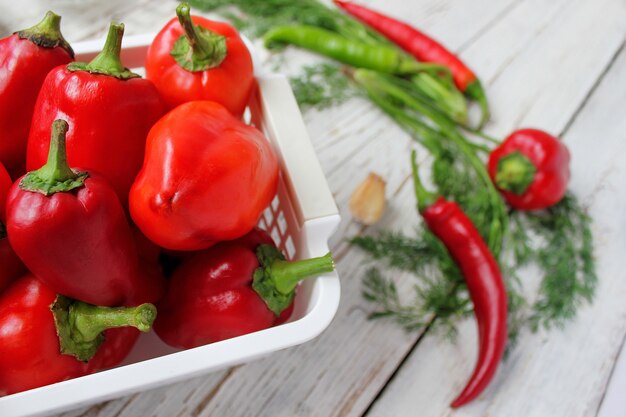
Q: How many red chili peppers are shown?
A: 2